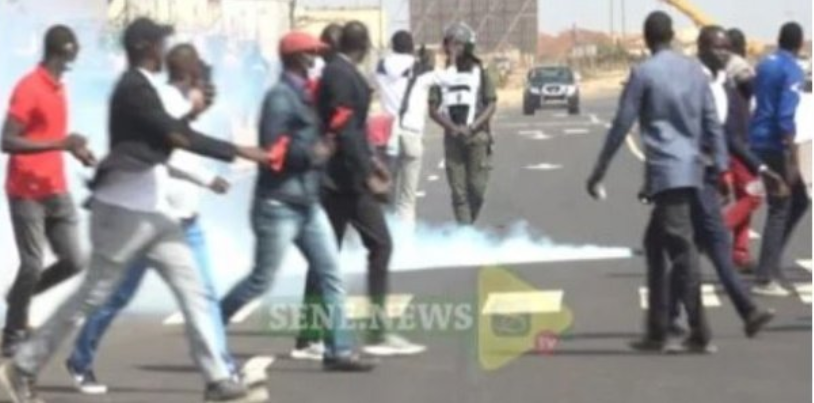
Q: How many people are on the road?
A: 13